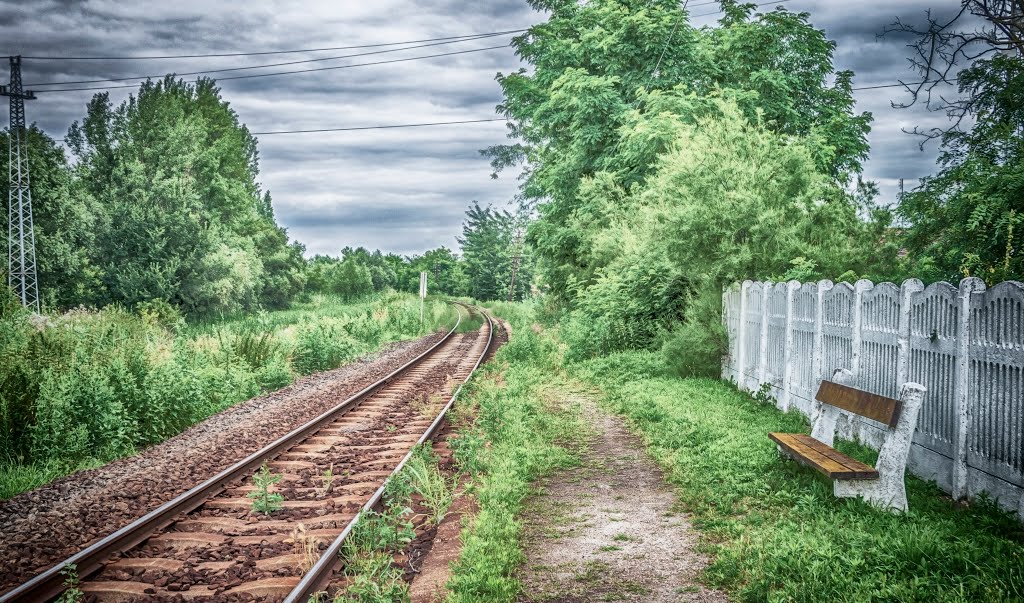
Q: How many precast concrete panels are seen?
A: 8